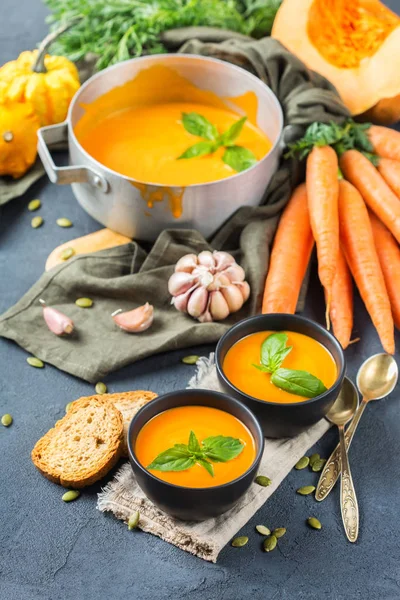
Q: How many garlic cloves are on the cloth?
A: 2